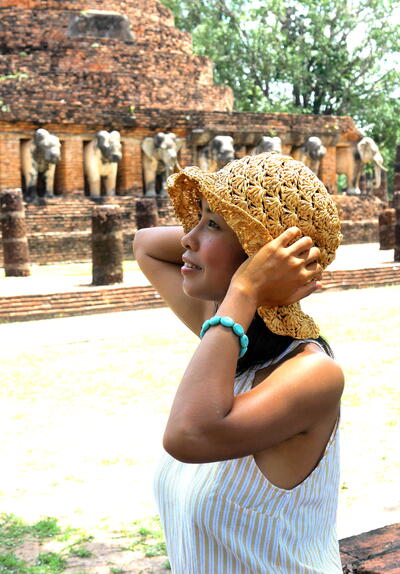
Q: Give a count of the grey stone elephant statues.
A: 7